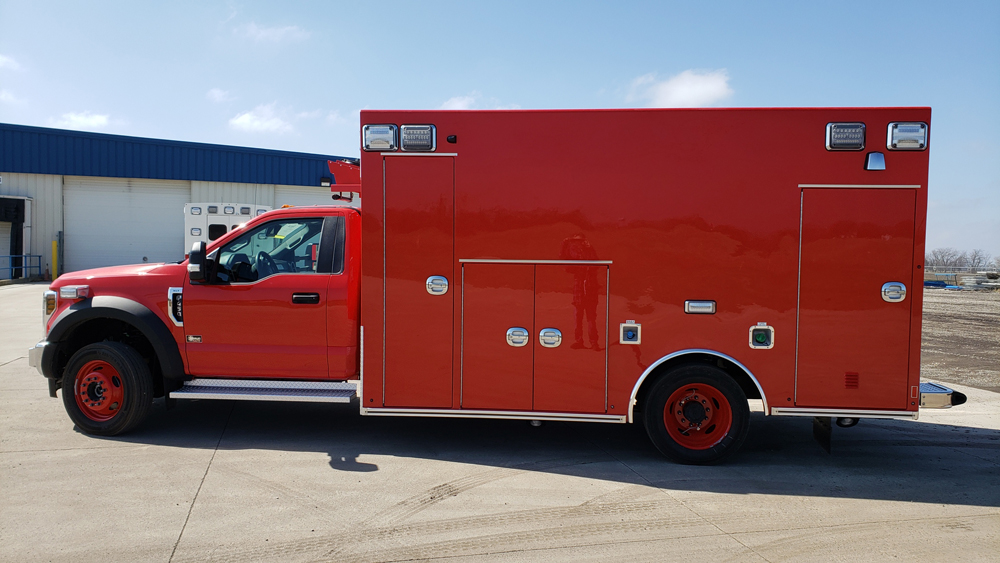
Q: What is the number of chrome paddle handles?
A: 4